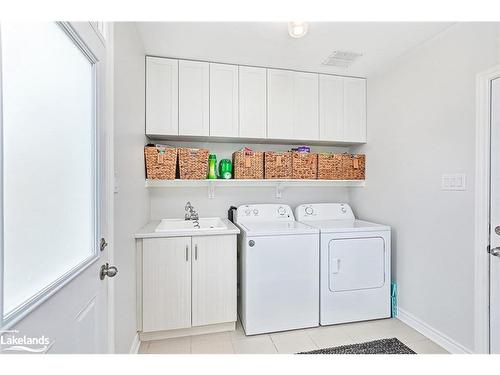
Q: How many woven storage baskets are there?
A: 7